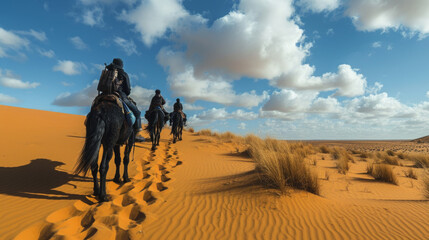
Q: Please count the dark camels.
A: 0